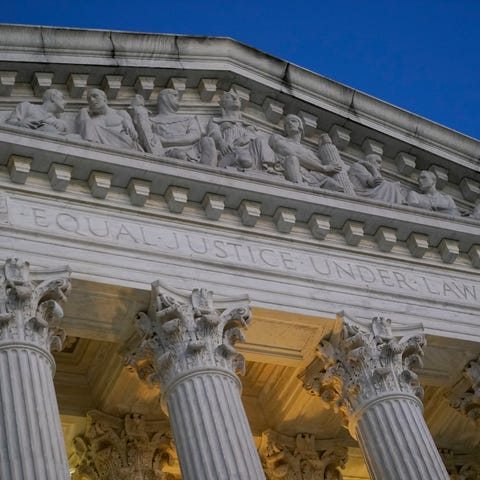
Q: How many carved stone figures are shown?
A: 7